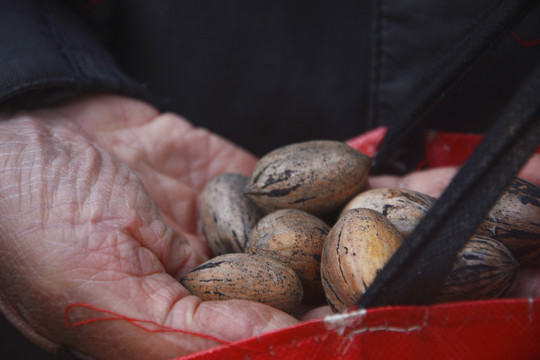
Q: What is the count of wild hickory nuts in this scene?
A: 8